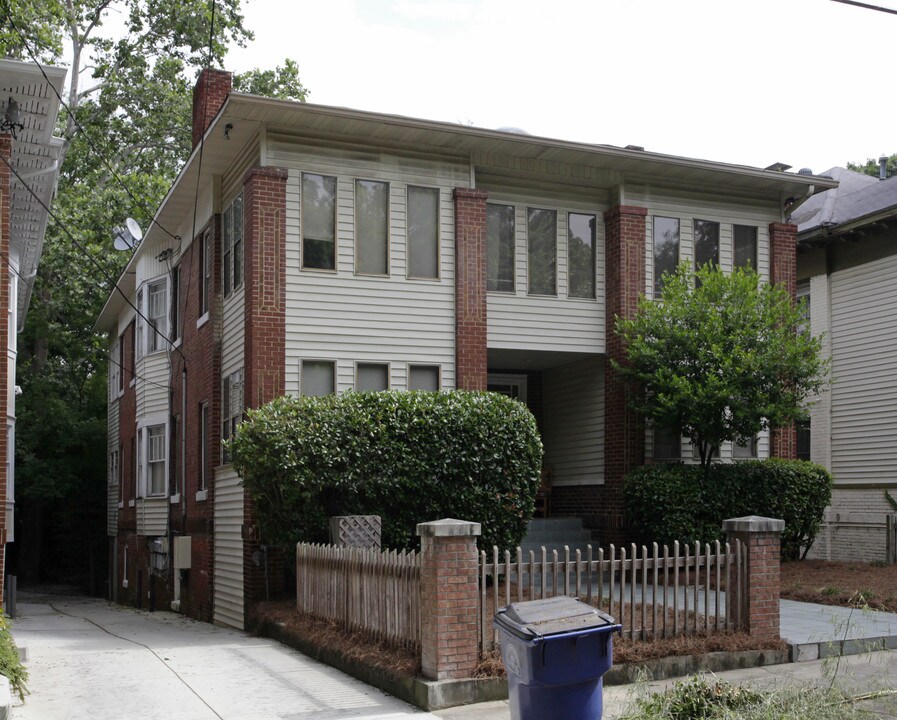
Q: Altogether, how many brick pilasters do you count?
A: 4